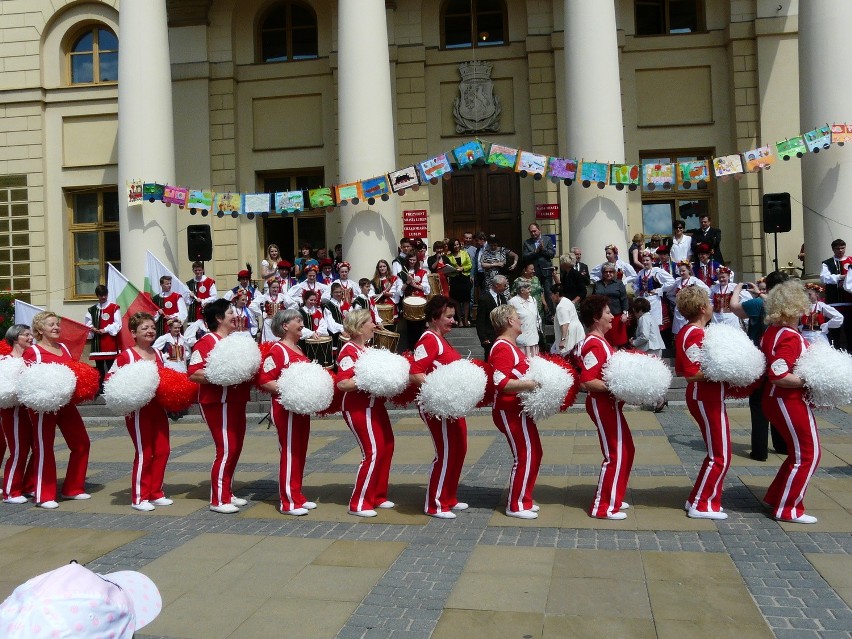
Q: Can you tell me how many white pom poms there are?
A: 11